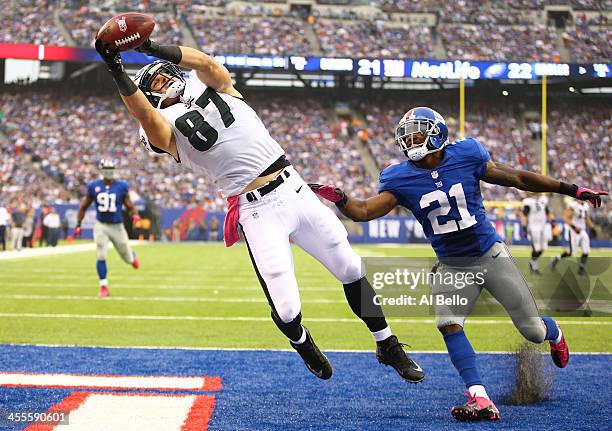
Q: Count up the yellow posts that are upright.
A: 2